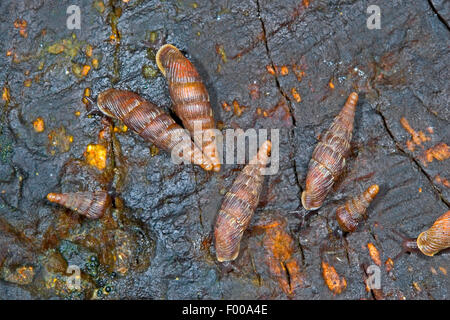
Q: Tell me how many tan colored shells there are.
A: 7